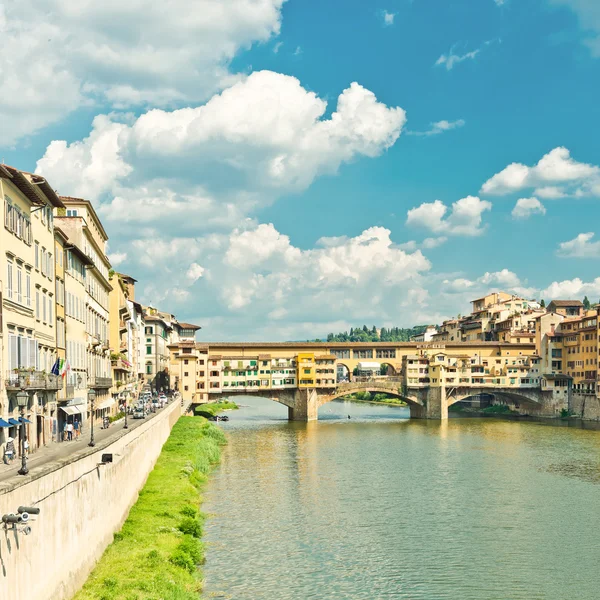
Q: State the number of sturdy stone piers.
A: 2